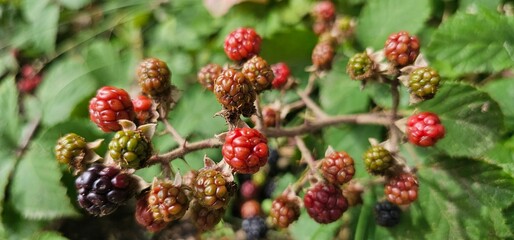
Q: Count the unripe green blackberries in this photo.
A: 5